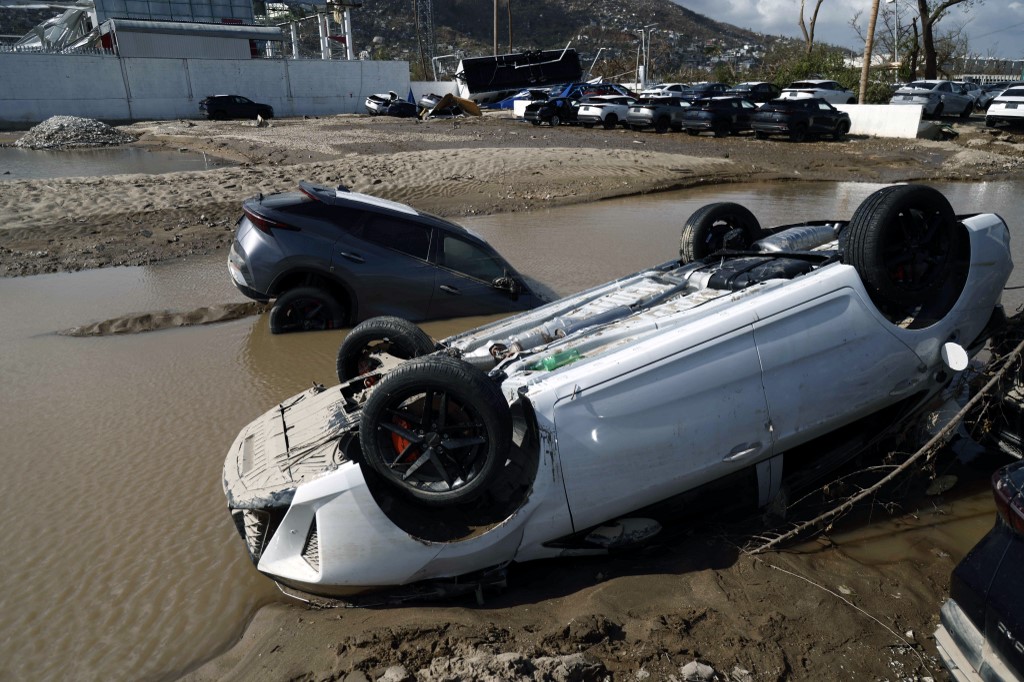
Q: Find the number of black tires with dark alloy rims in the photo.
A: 5